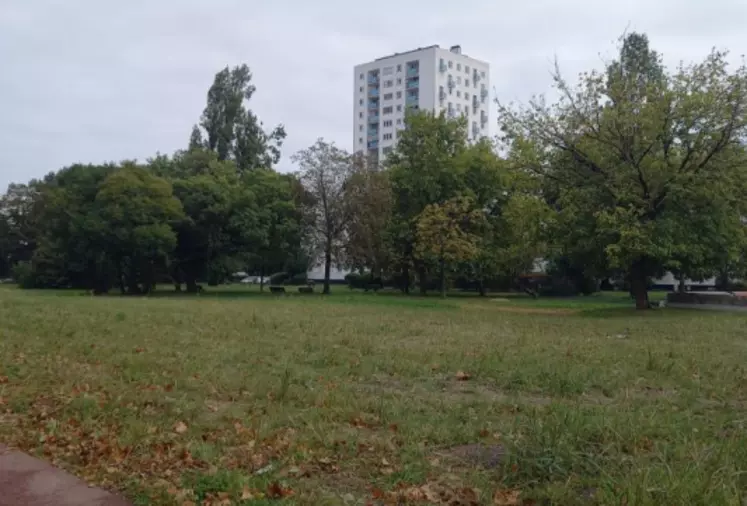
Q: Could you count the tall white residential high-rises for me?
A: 1